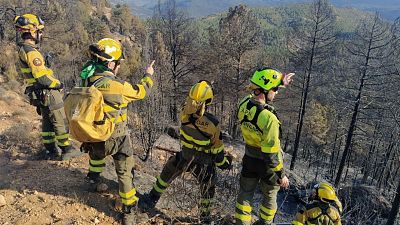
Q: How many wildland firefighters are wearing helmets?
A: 5